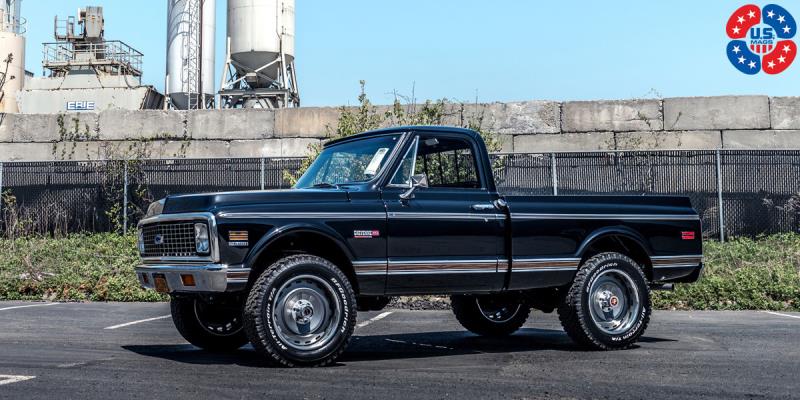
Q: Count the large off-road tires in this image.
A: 4